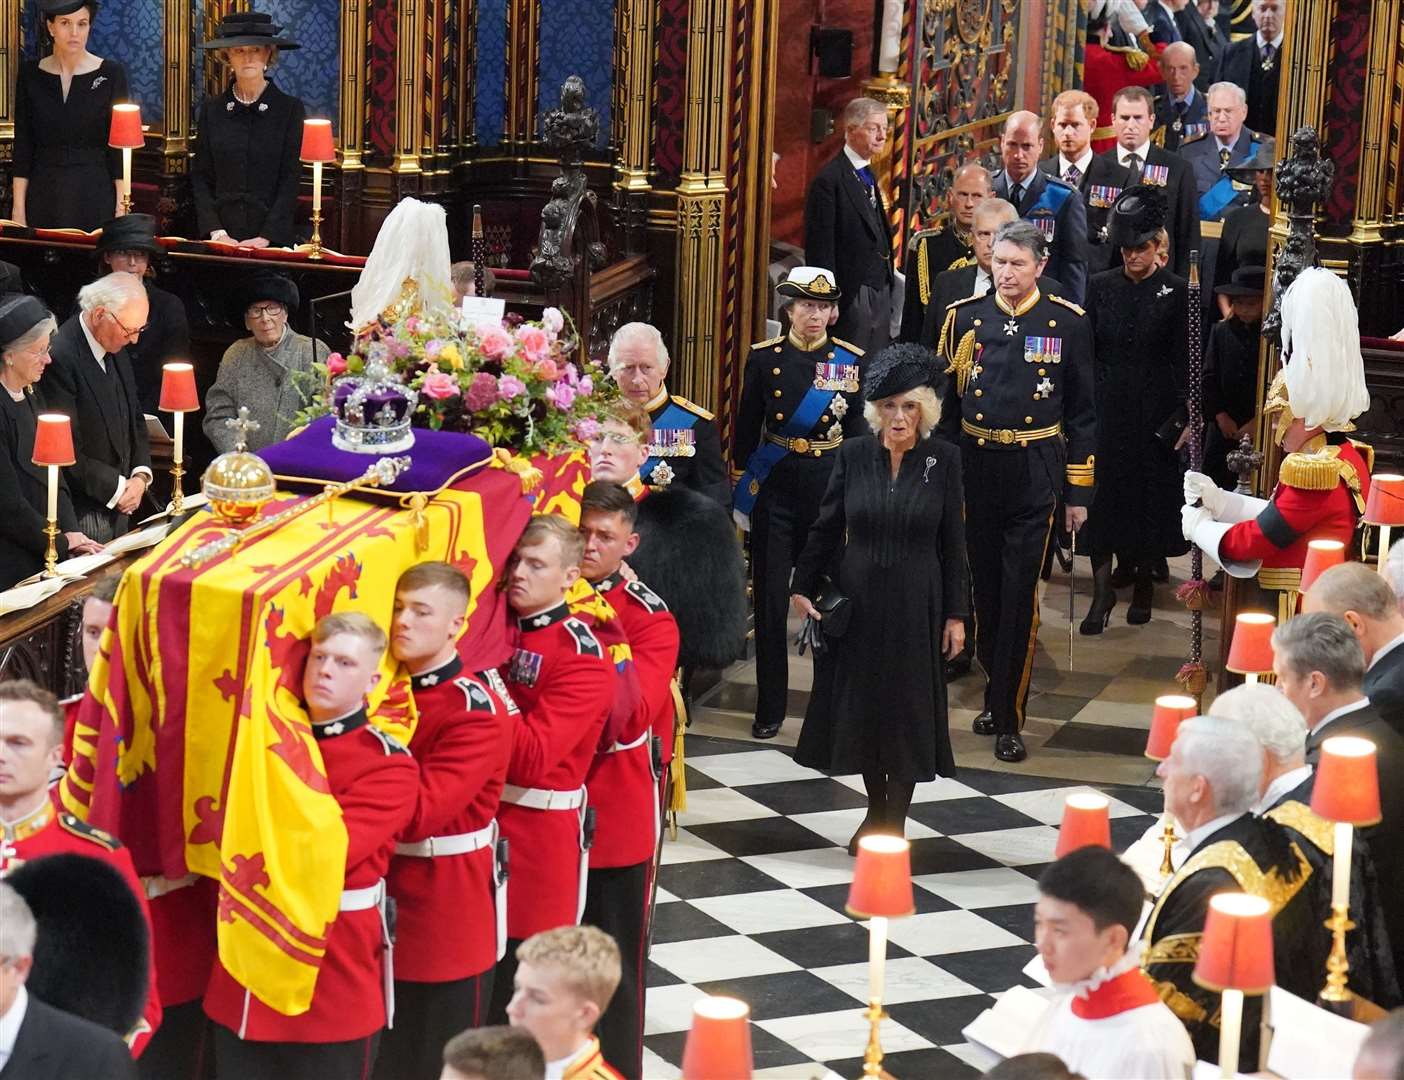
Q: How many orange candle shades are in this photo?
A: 13